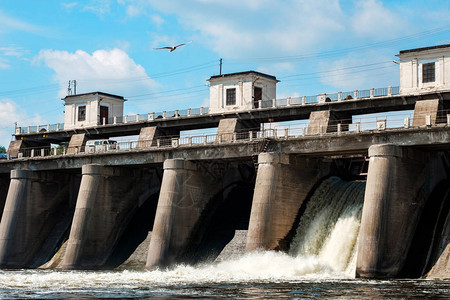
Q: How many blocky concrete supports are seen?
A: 6